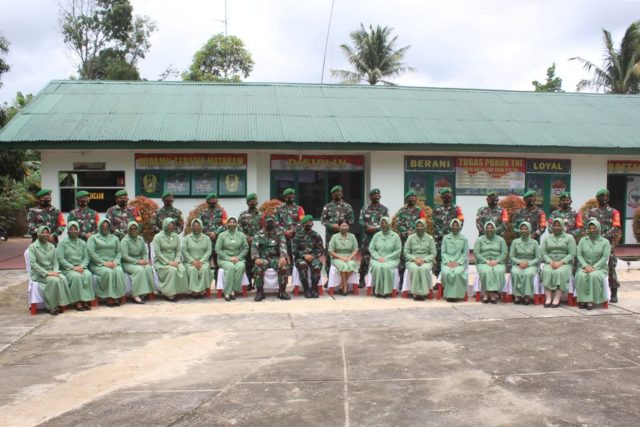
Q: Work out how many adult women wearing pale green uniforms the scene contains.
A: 15